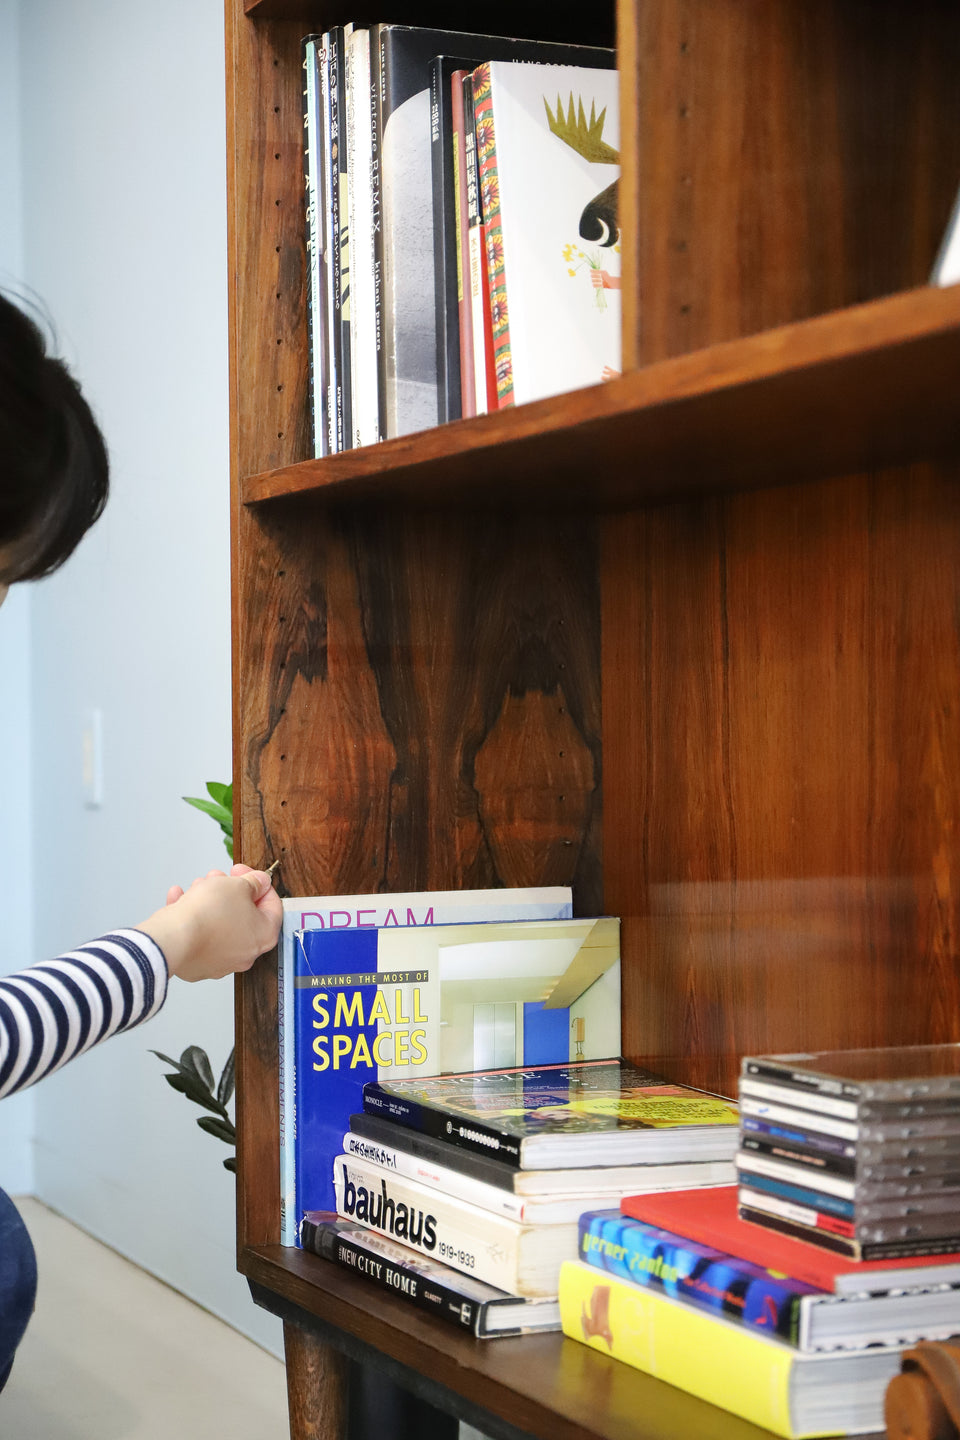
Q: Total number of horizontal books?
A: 8